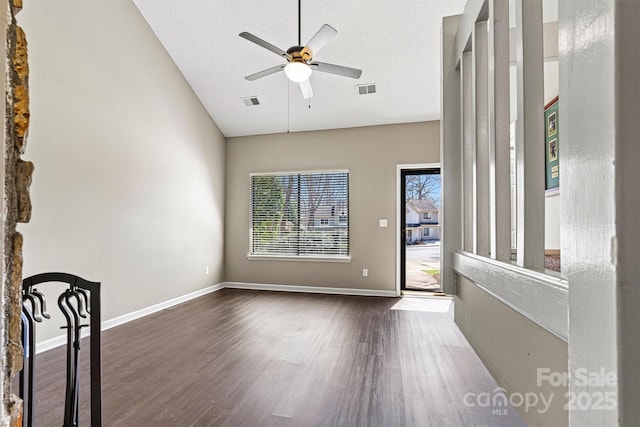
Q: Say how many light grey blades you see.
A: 5